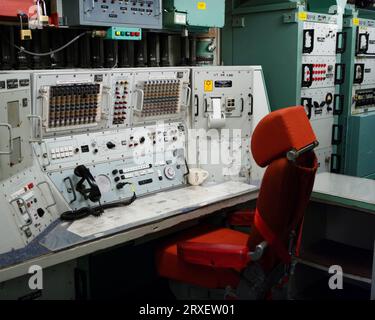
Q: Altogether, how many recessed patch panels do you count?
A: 2